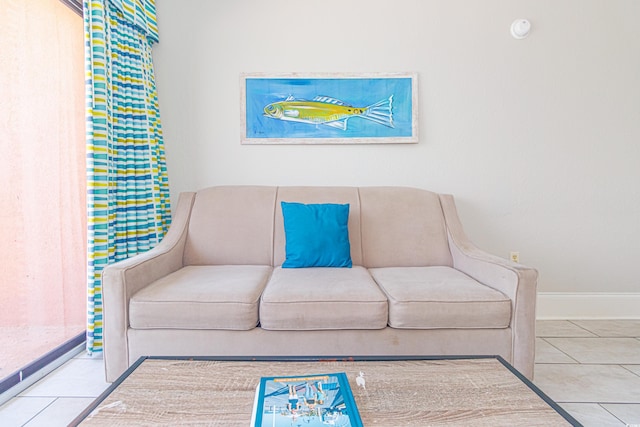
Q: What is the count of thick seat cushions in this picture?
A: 3